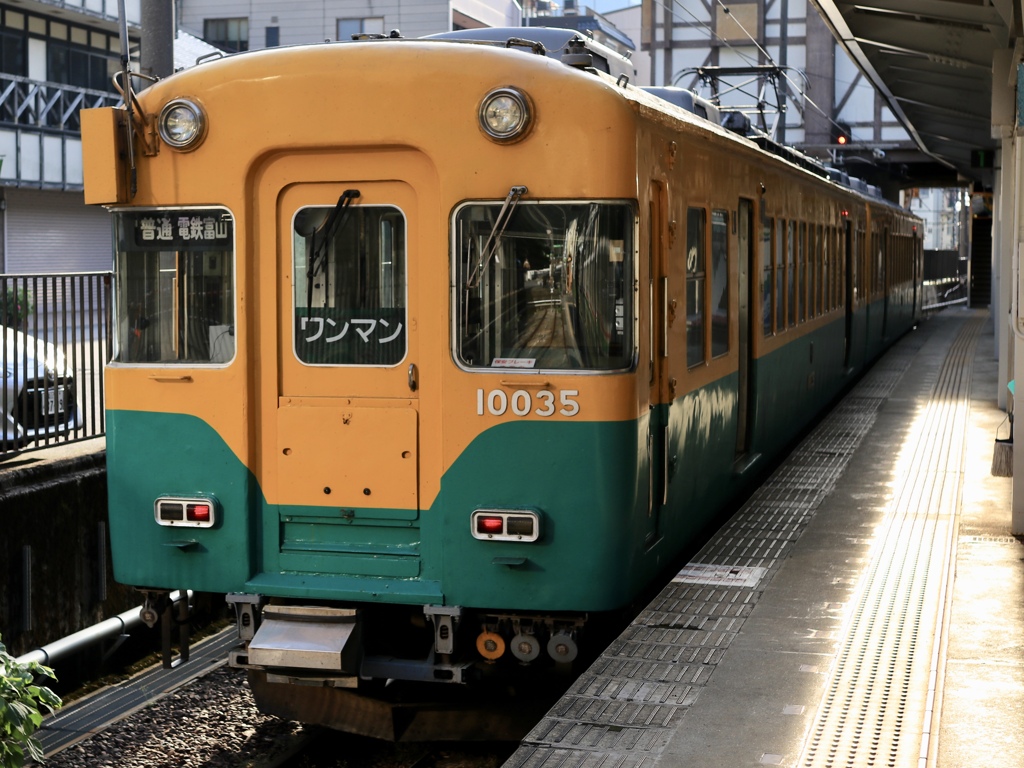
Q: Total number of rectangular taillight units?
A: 2